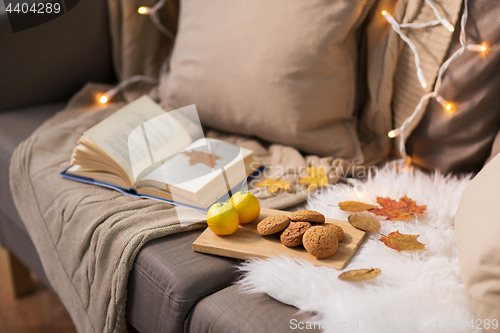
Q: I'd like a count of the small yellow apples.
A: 2